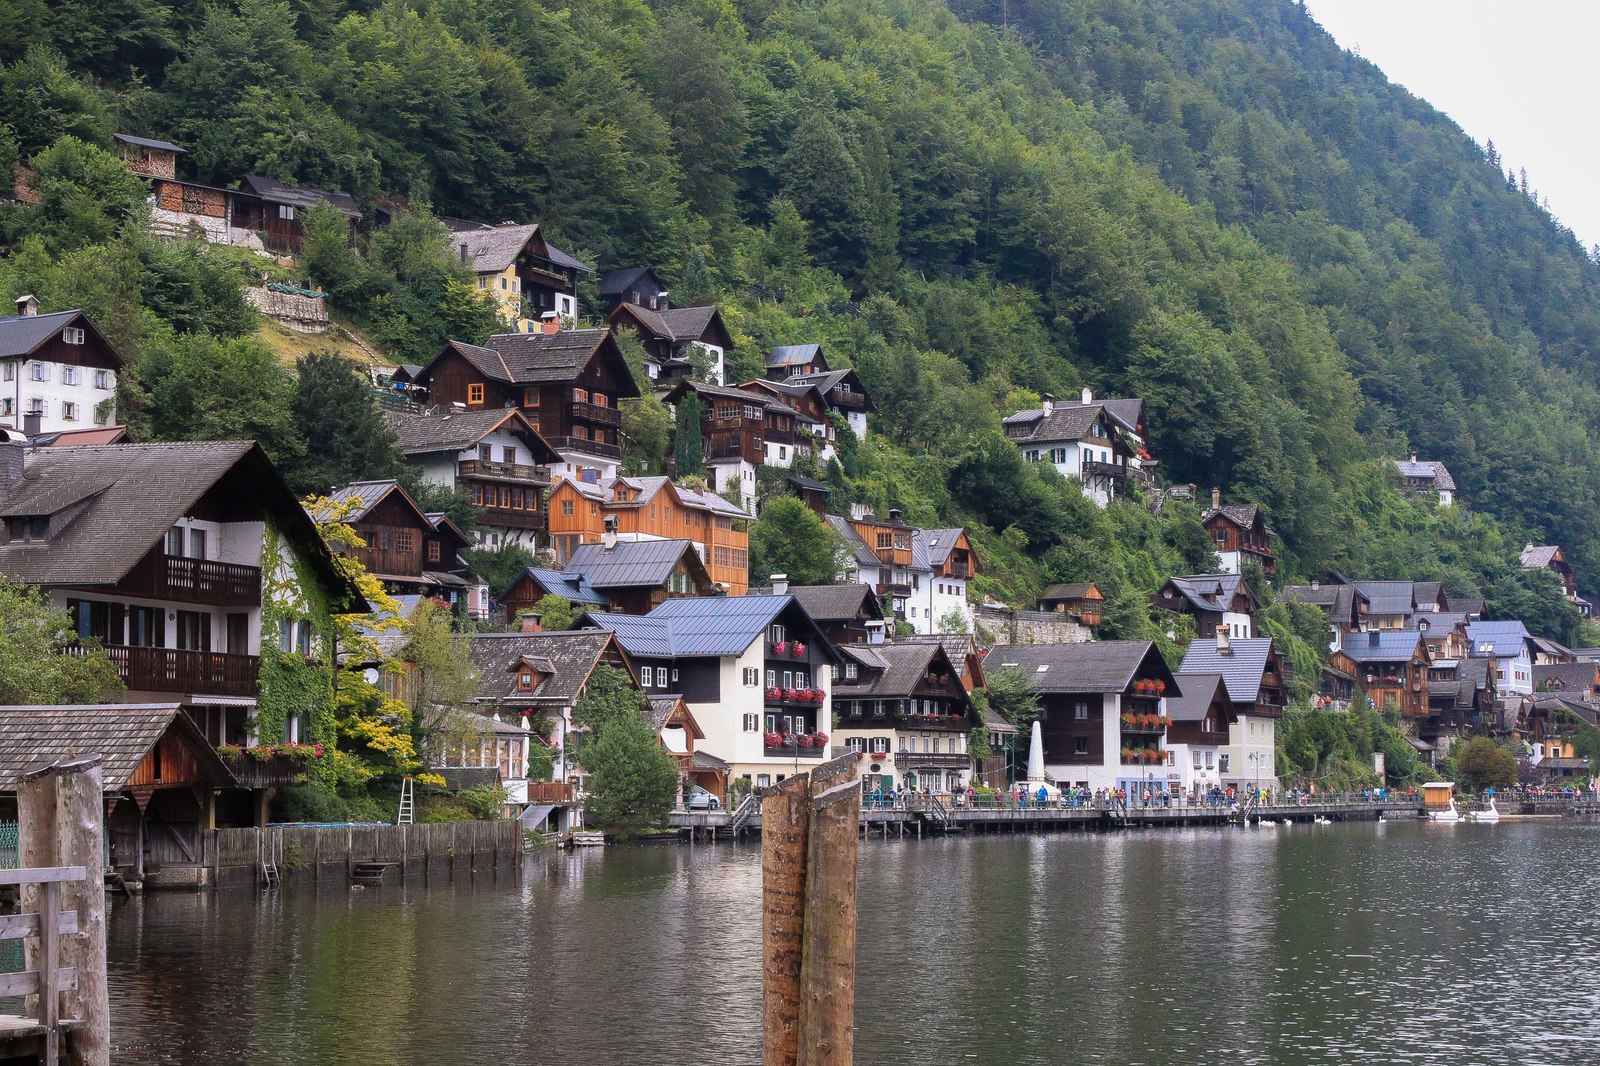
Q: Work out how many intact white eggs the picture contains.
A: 0